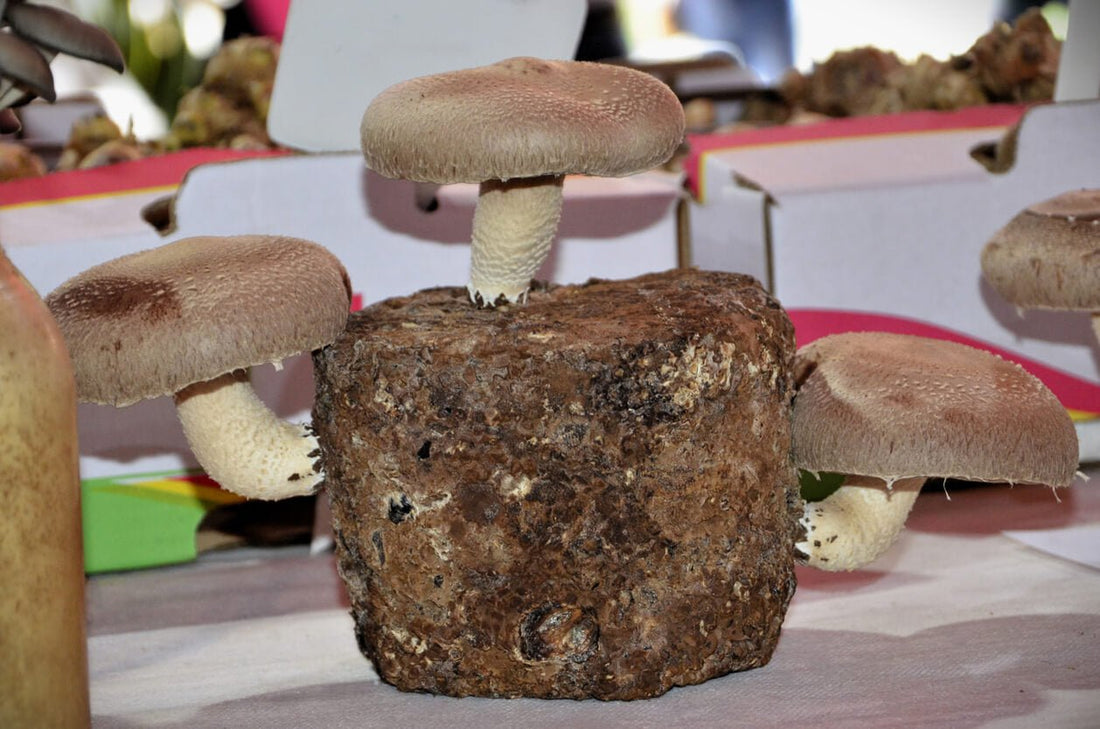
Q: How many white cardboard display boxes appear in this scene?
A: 2